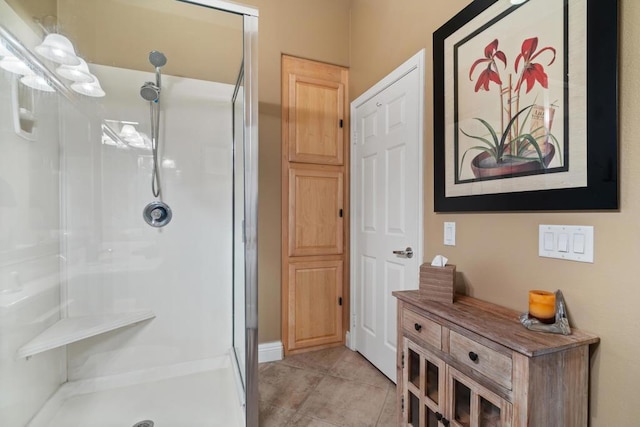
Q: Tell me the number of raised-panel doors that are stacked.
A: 3